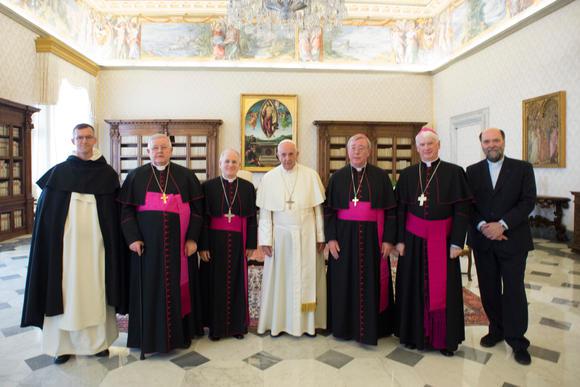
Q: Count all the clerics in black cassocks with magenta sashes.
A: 4